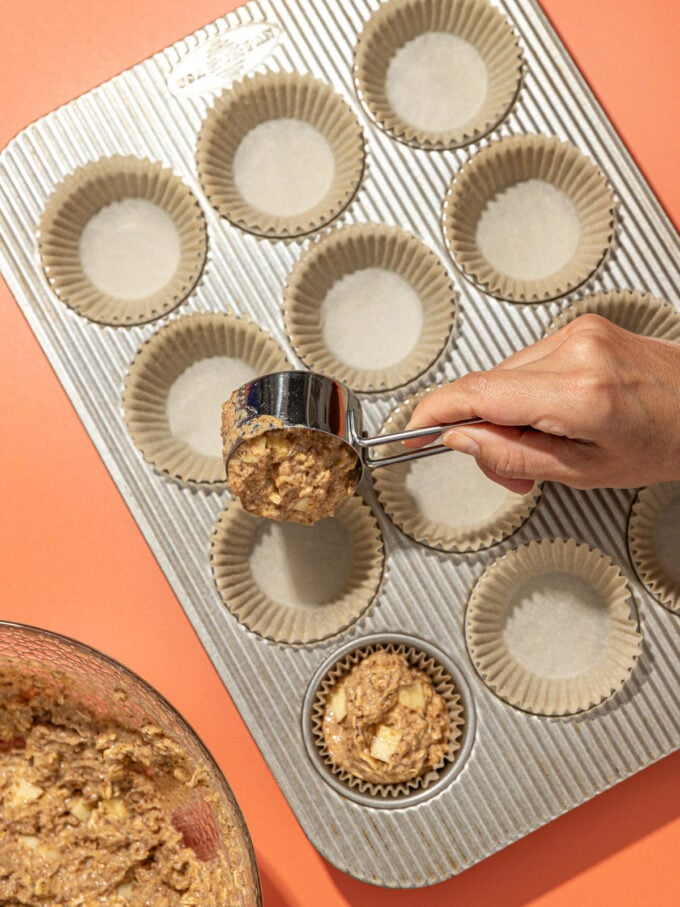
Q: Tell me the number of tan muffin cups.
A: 12